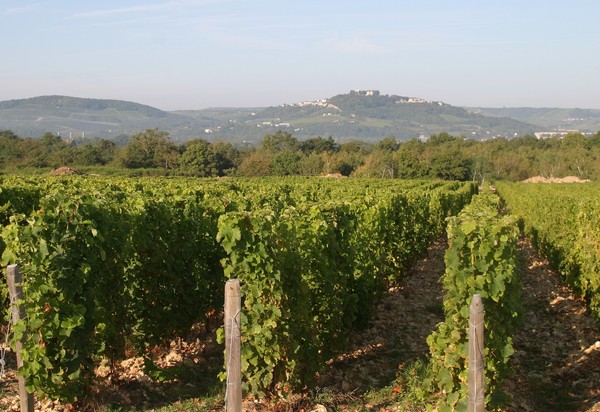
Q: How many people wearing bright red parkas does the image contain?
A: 0